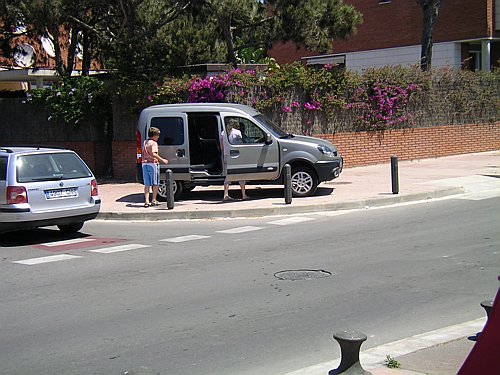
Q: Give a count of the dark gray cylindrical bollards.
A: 3